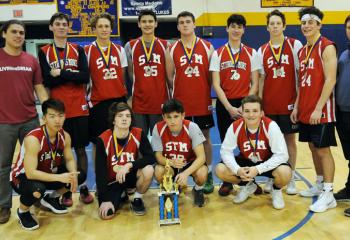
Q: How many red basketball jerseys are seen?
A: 11